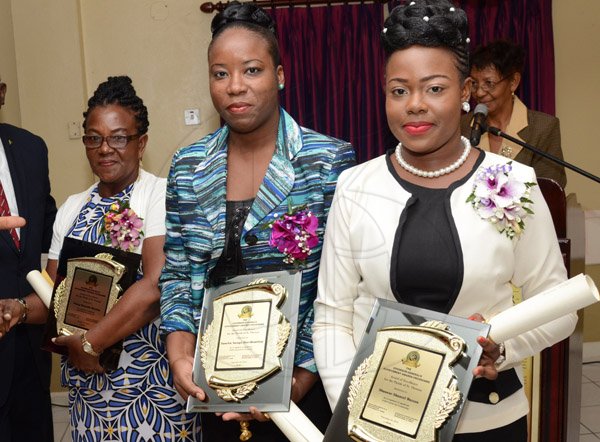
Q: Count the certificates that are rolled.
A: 3